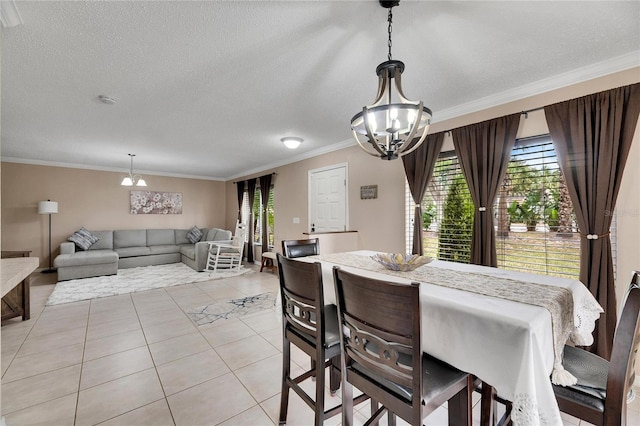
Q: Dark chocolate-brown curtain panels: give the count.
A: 6